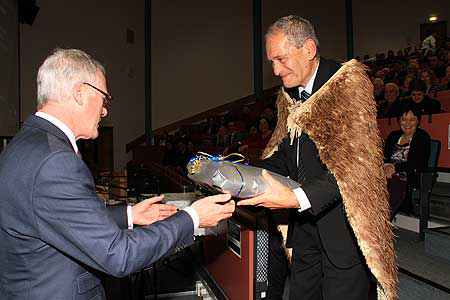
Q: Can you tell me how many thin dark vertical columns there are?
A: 3